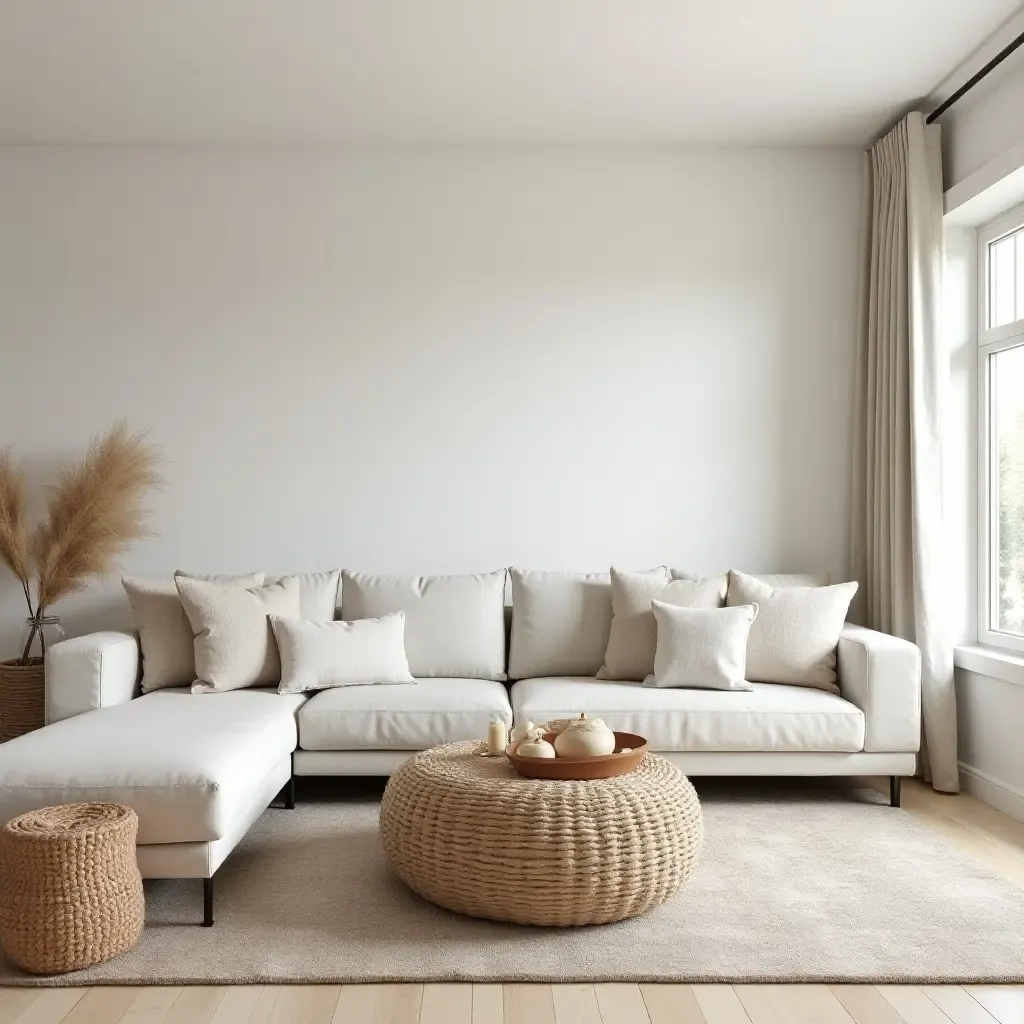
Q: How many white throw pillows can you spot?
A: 2